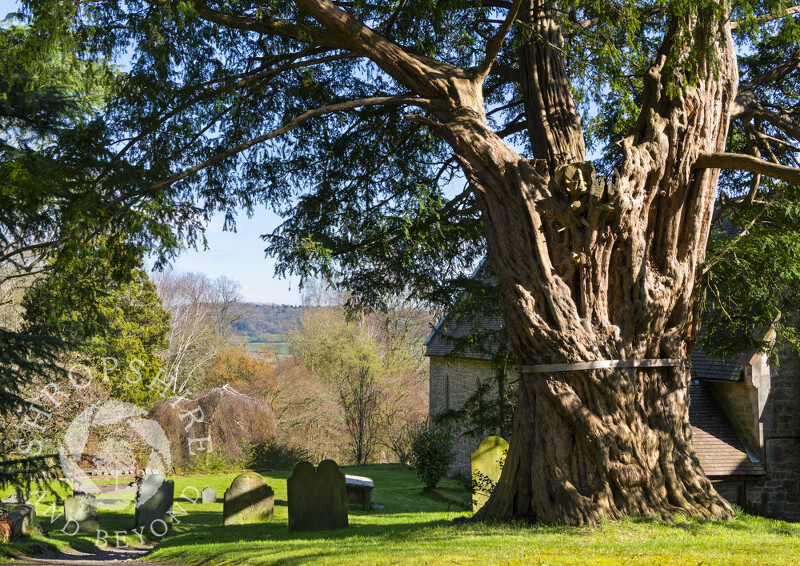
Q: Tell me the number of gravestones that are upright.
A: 6